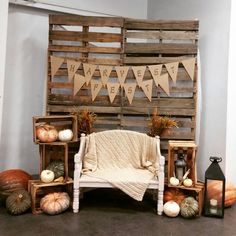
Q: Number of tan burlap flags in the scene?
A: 15